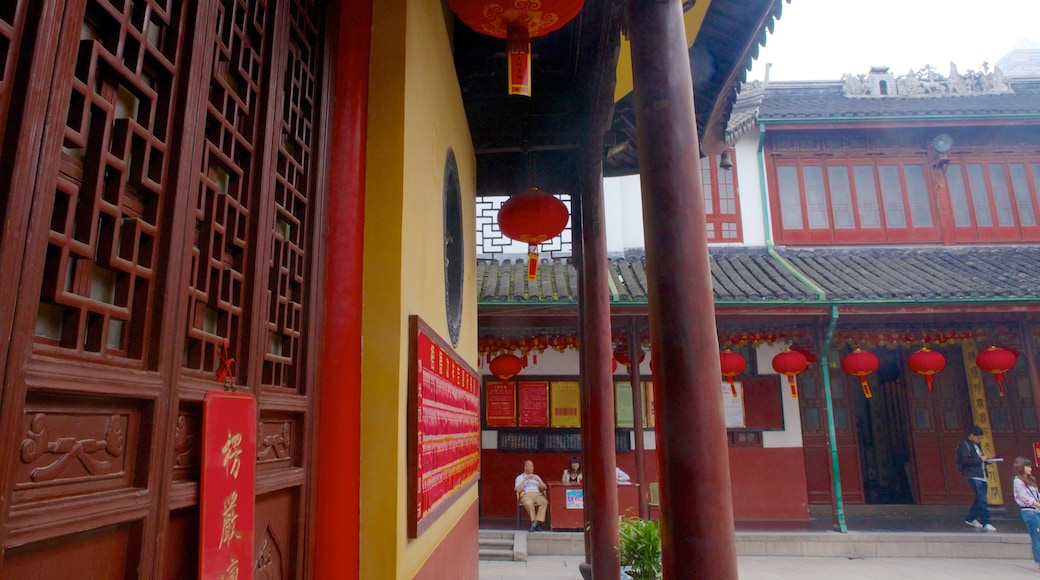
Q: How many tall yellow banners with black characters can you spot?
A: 1